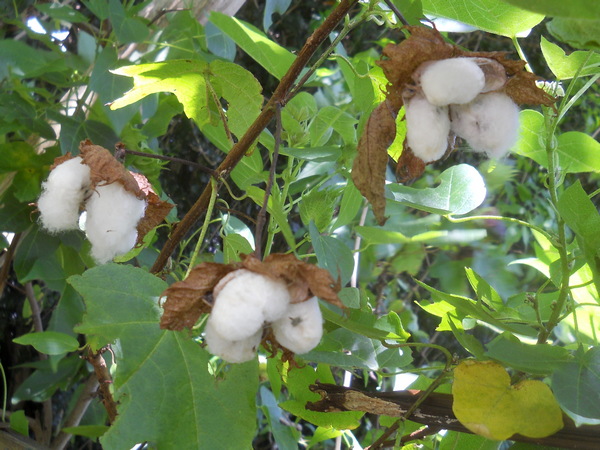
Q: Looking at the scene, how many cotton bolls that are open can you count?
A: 3